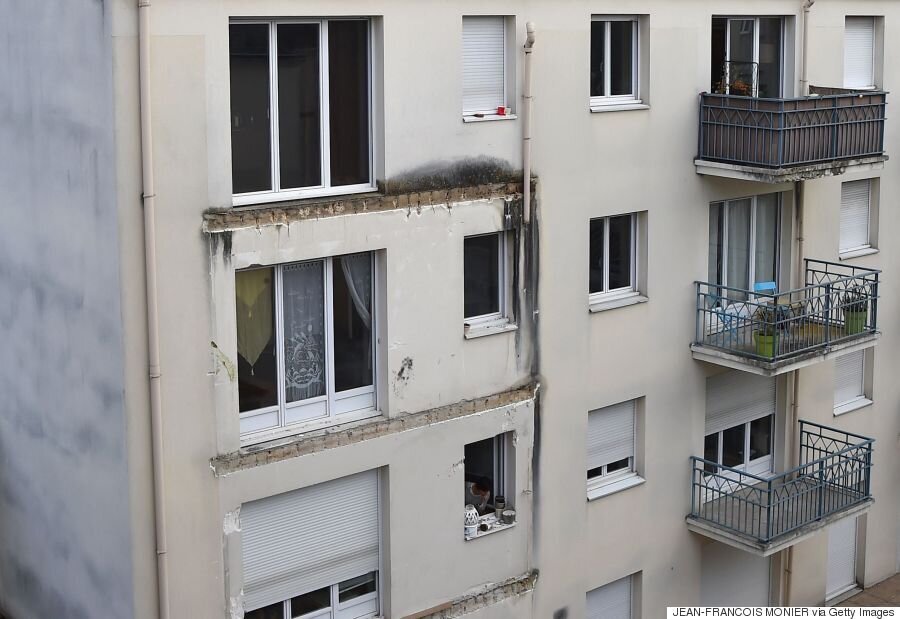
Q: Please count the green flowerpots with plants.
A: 2